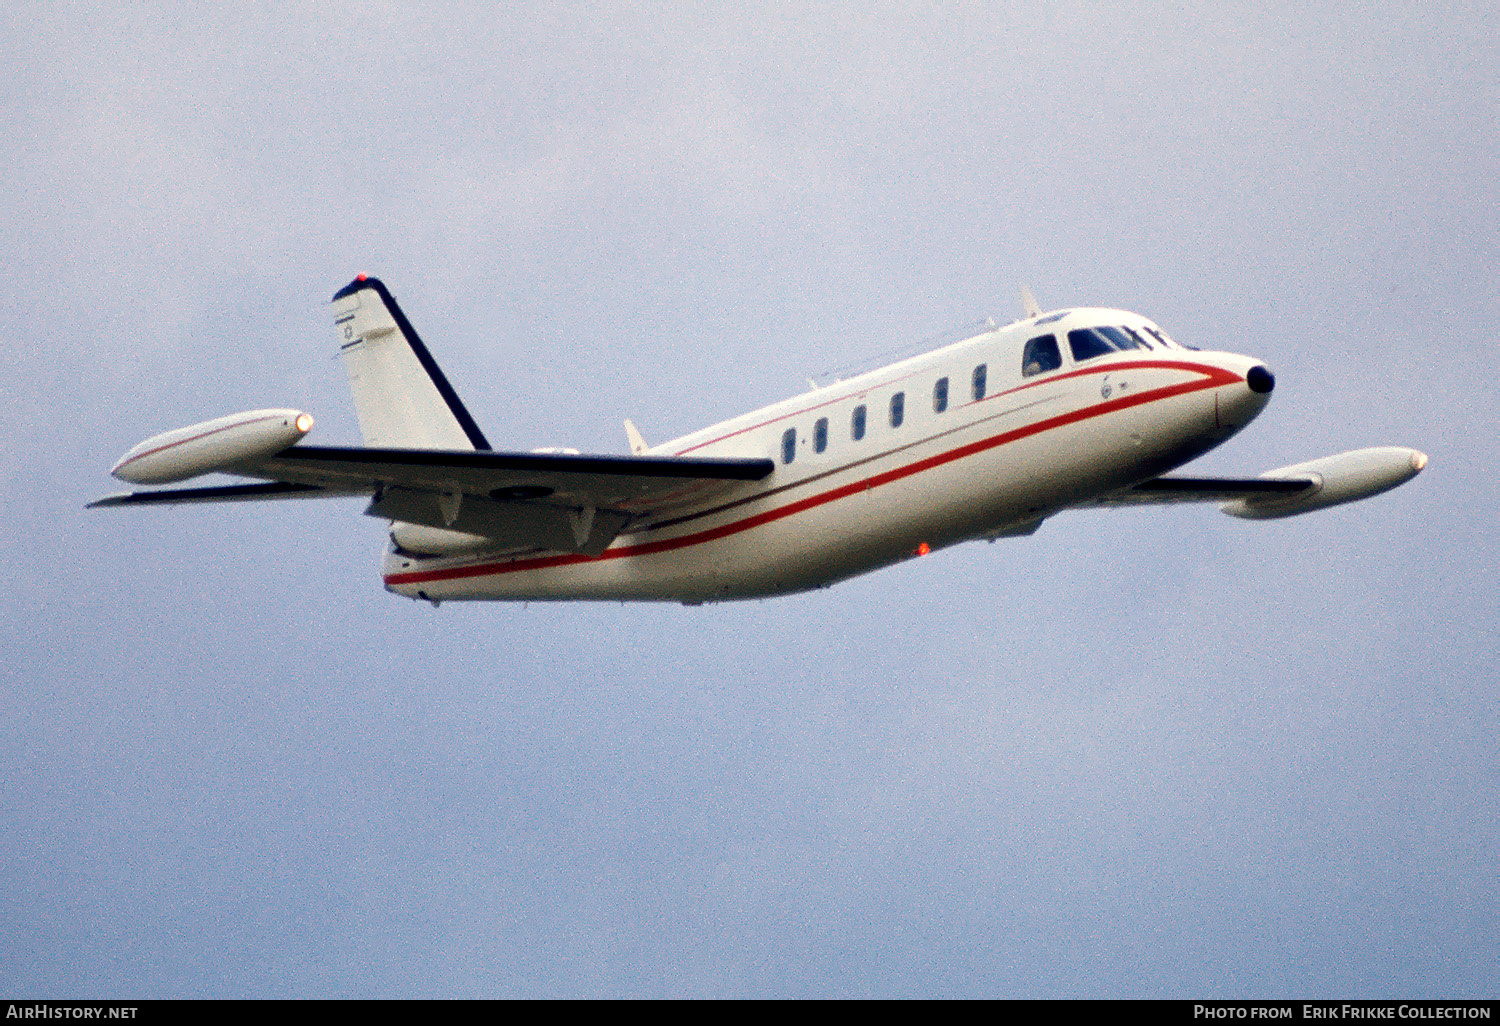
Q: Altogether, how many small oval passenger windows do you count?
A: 6